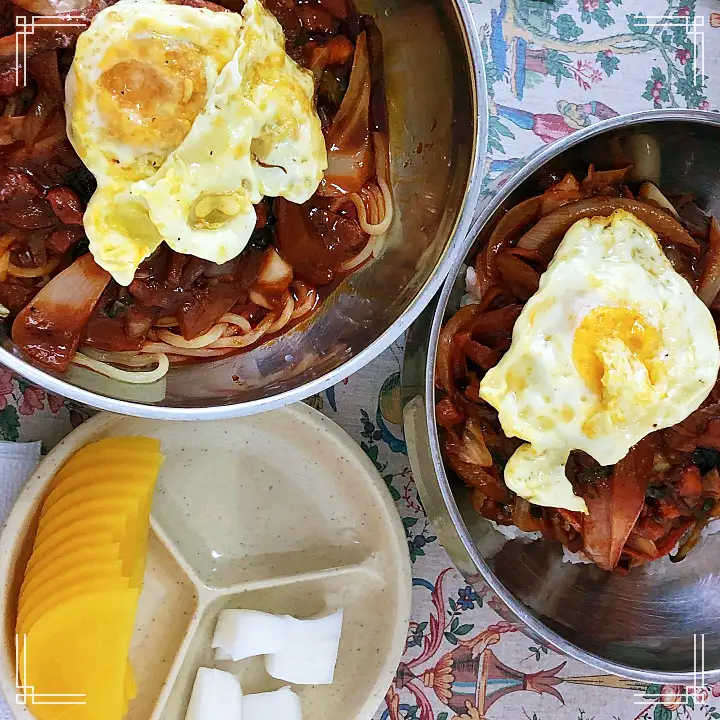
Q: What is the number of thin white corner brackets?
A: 4